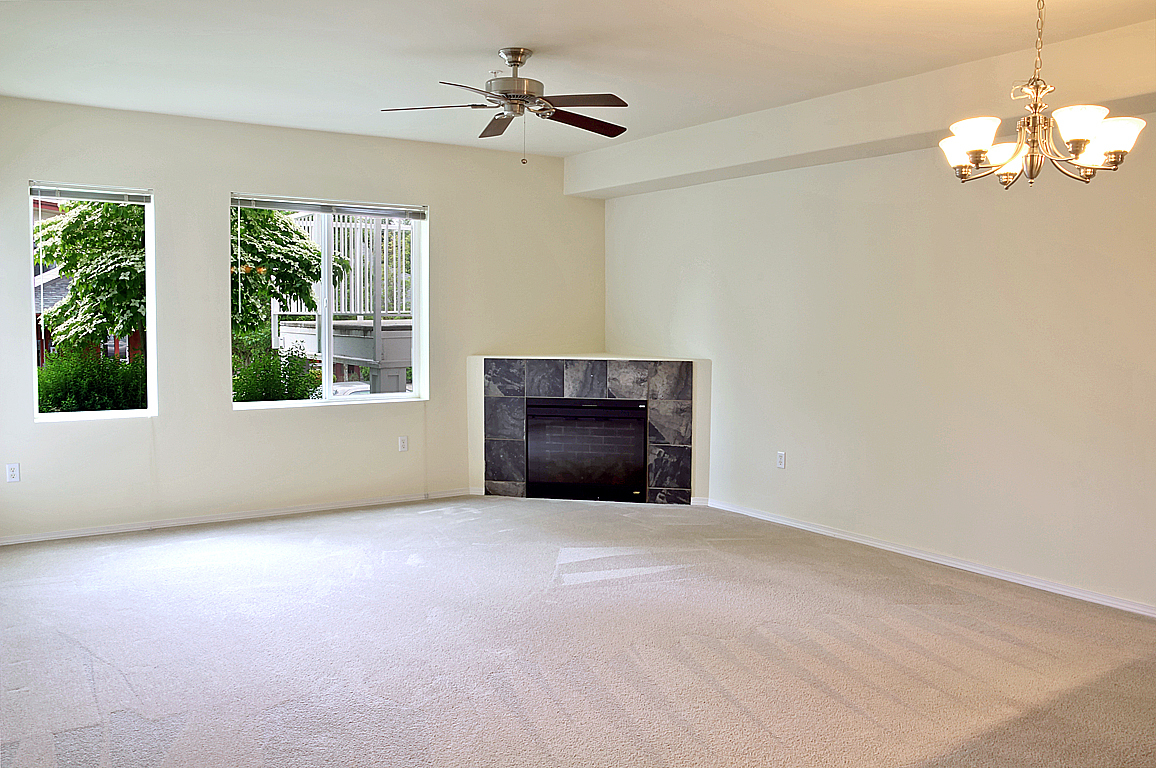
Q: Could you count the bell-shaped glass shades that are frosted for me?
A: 6